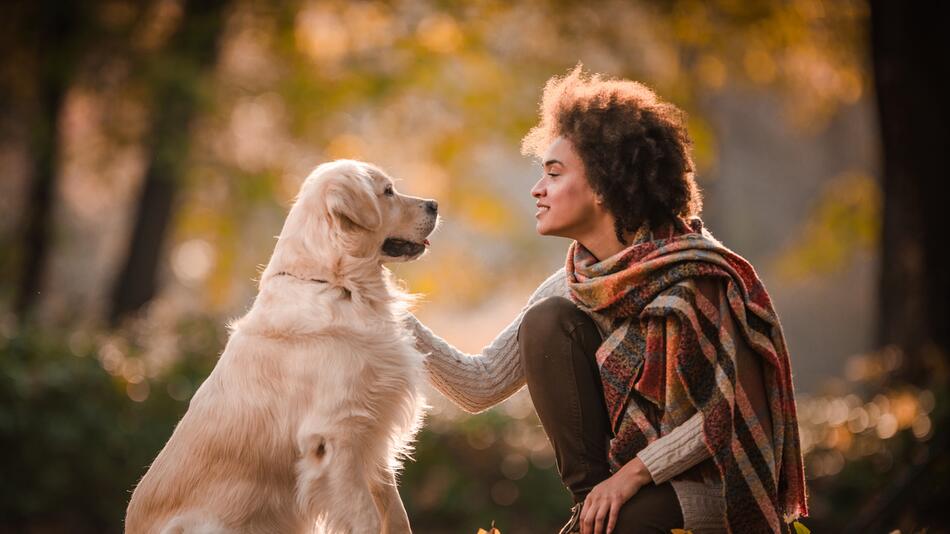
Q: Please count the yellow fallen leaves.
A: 3